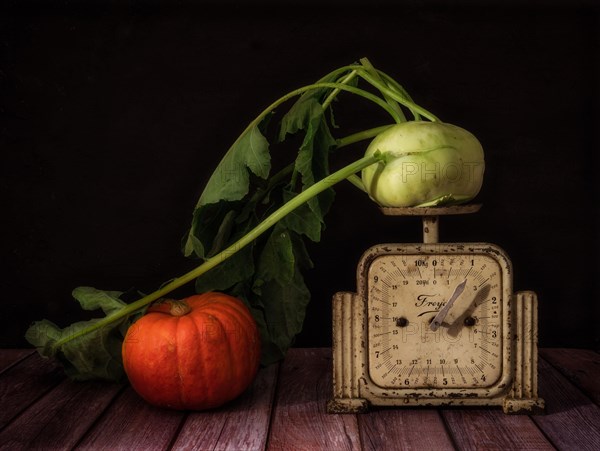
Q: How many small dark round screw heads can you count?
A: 2